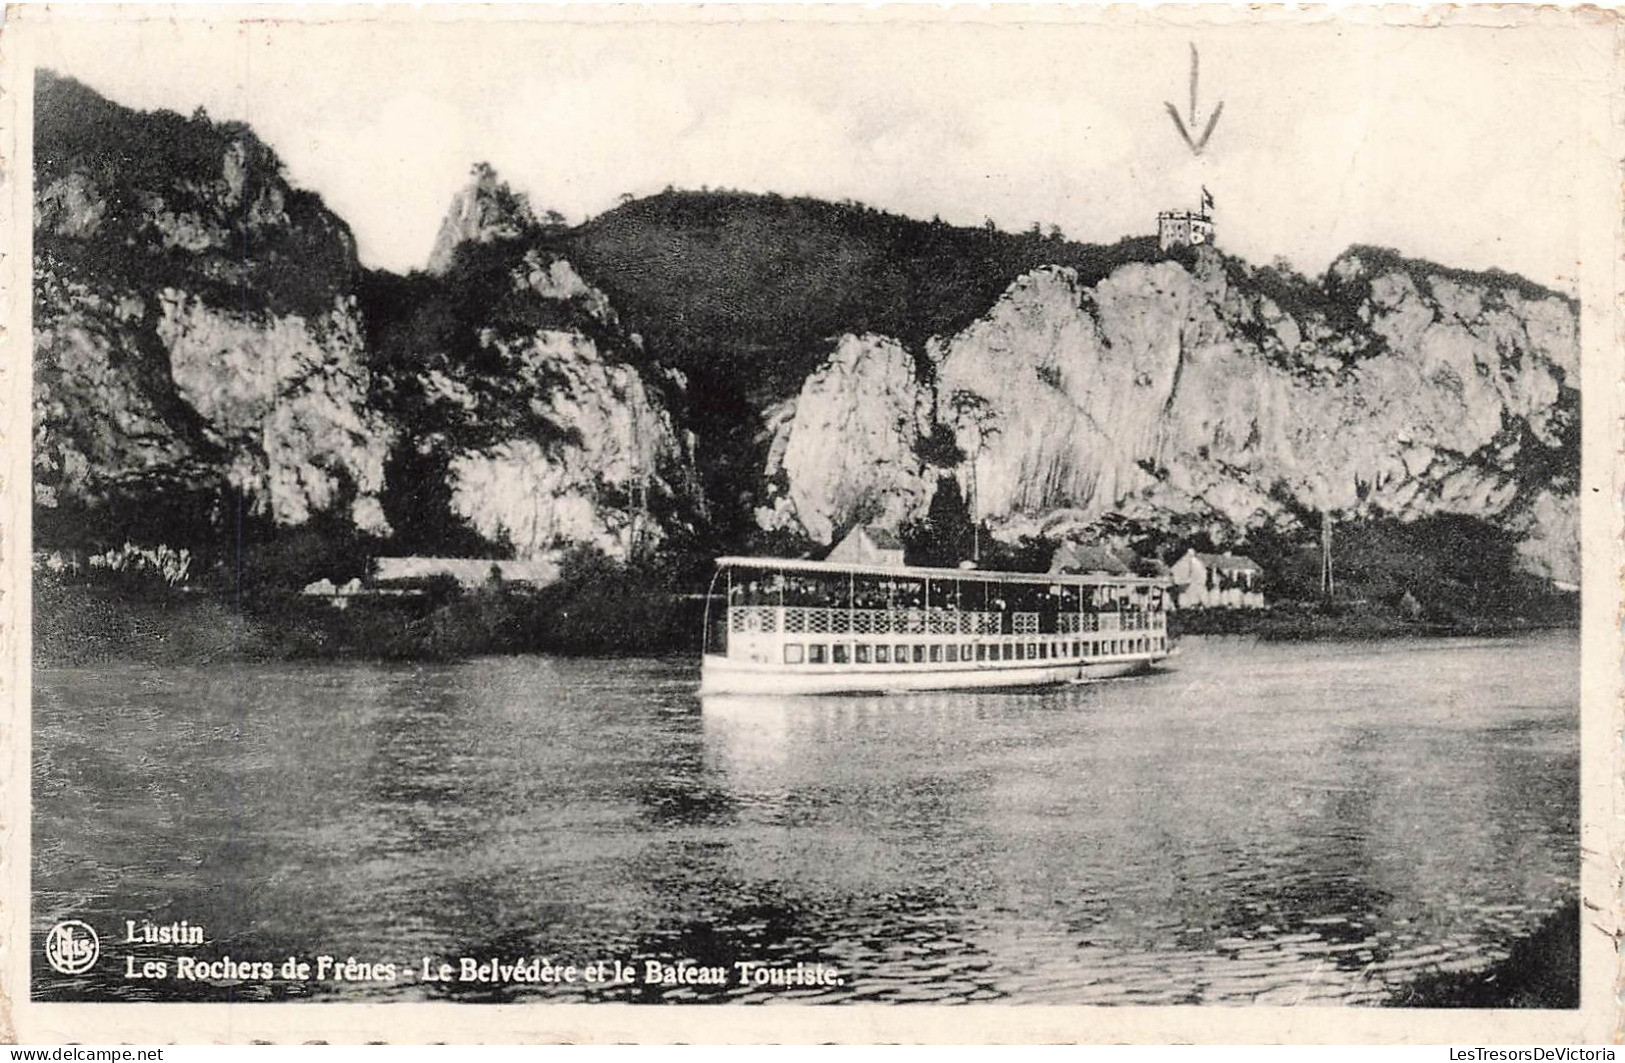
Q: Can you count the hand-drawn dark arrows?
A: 1